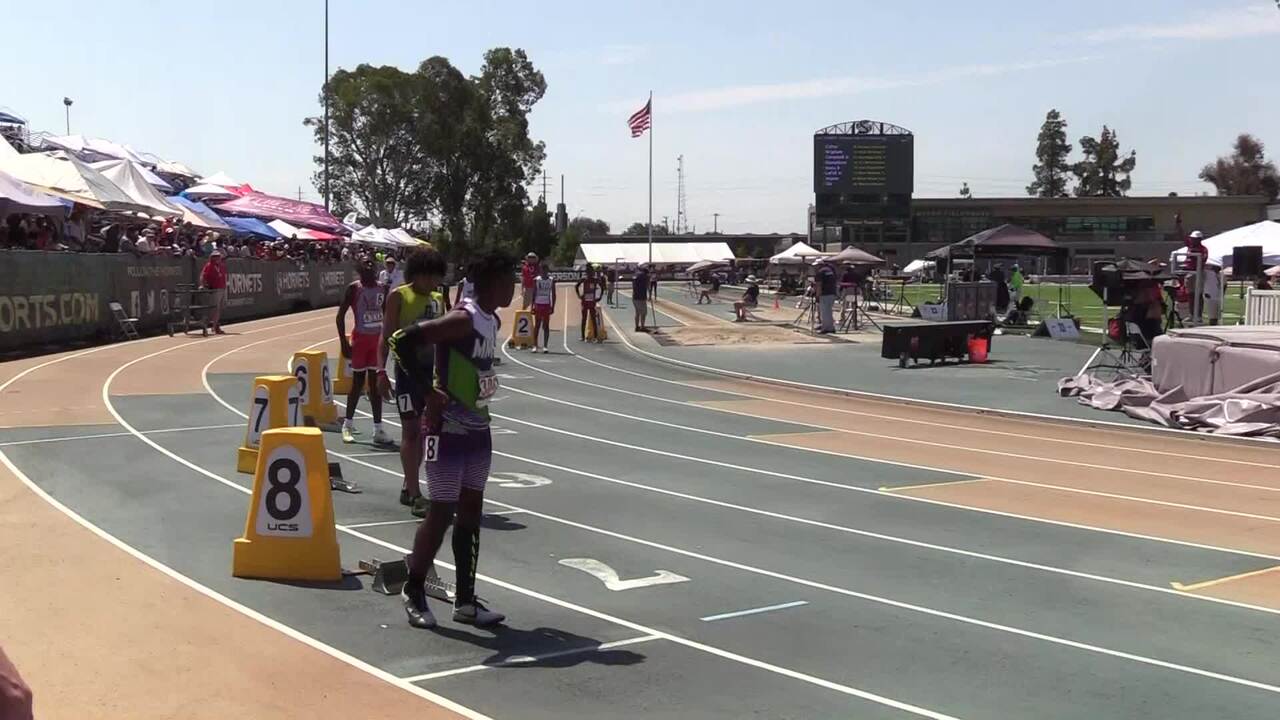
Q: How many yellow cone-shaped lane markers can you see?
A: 6